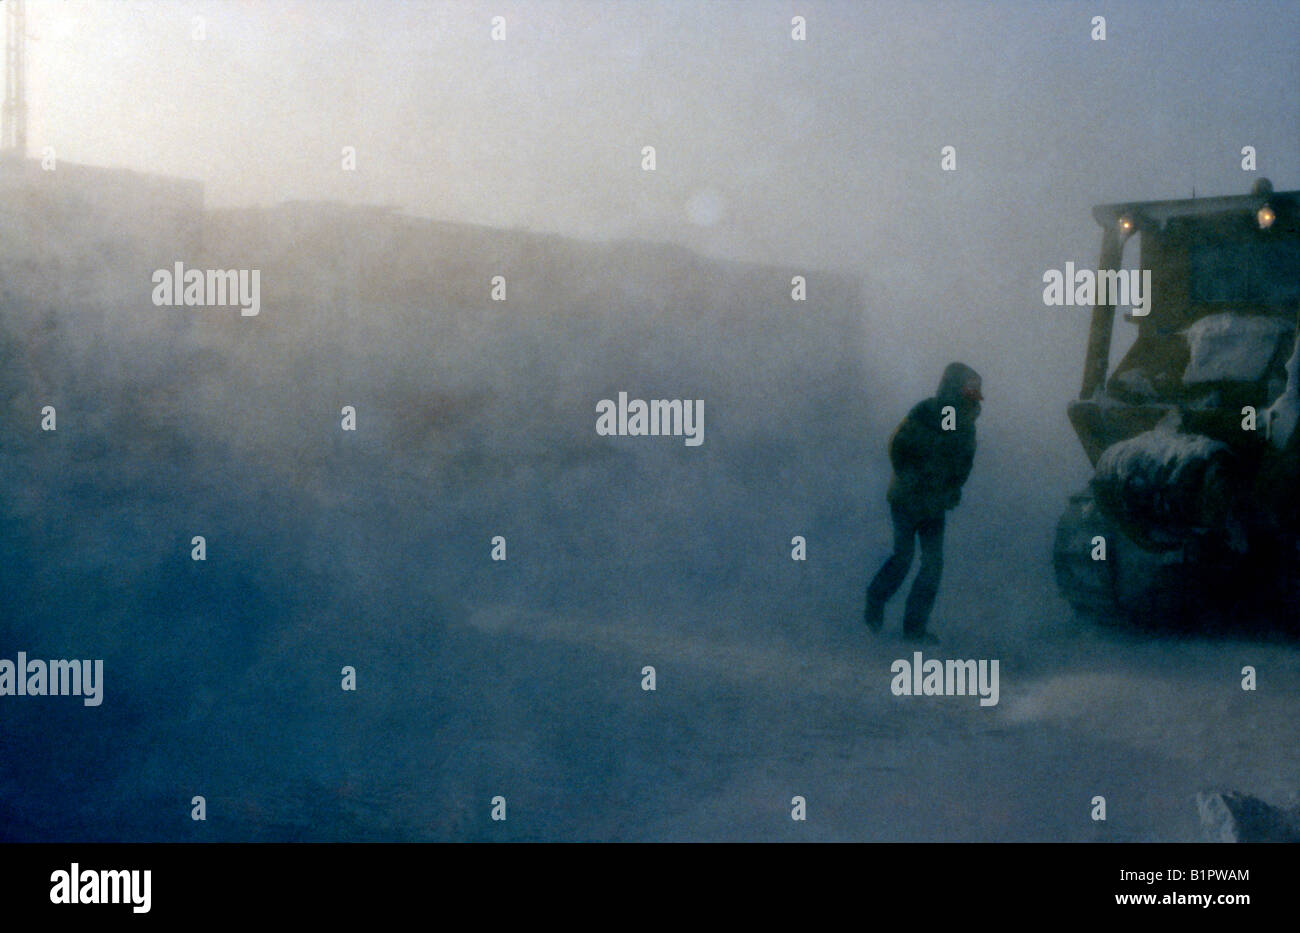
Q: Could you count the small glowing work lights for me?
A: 2